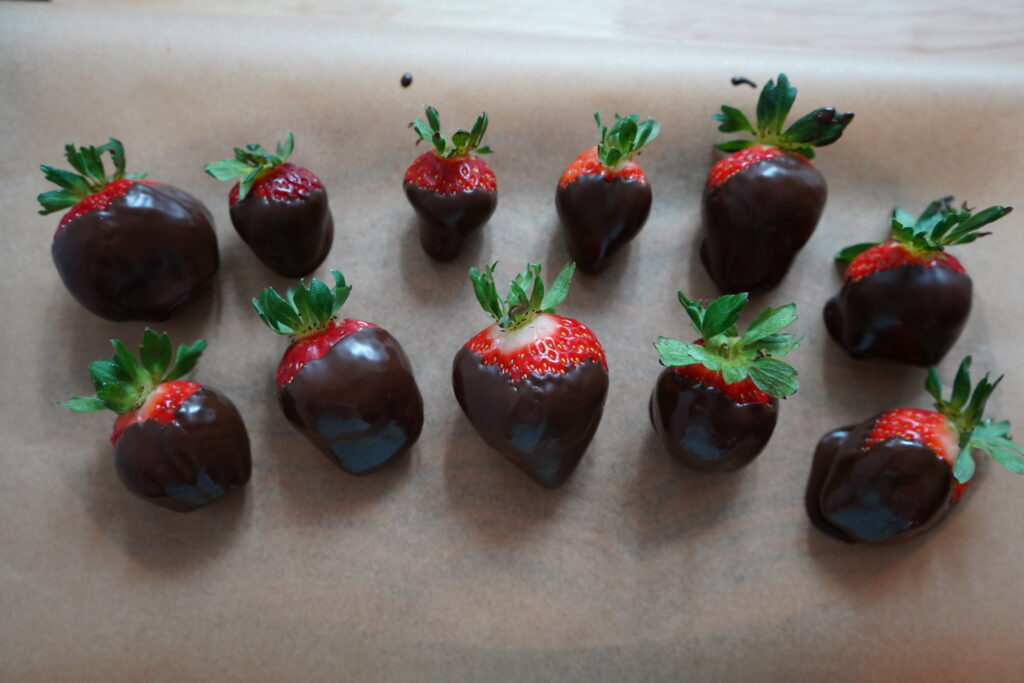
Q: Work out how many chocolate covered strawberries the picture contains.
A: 11